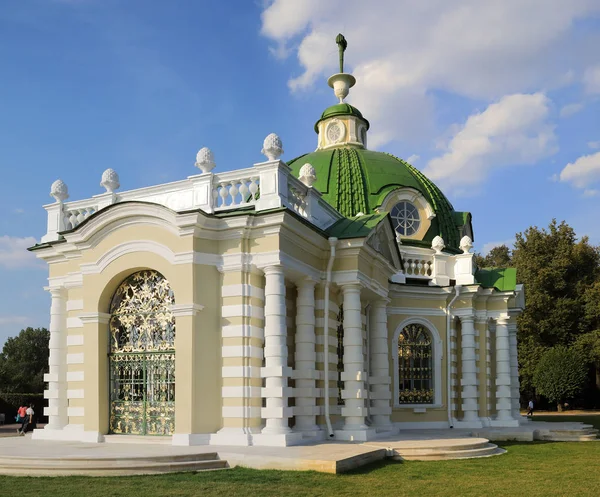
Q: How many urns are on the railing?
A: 7